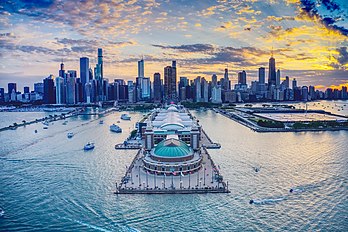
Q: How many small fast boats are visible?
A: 3